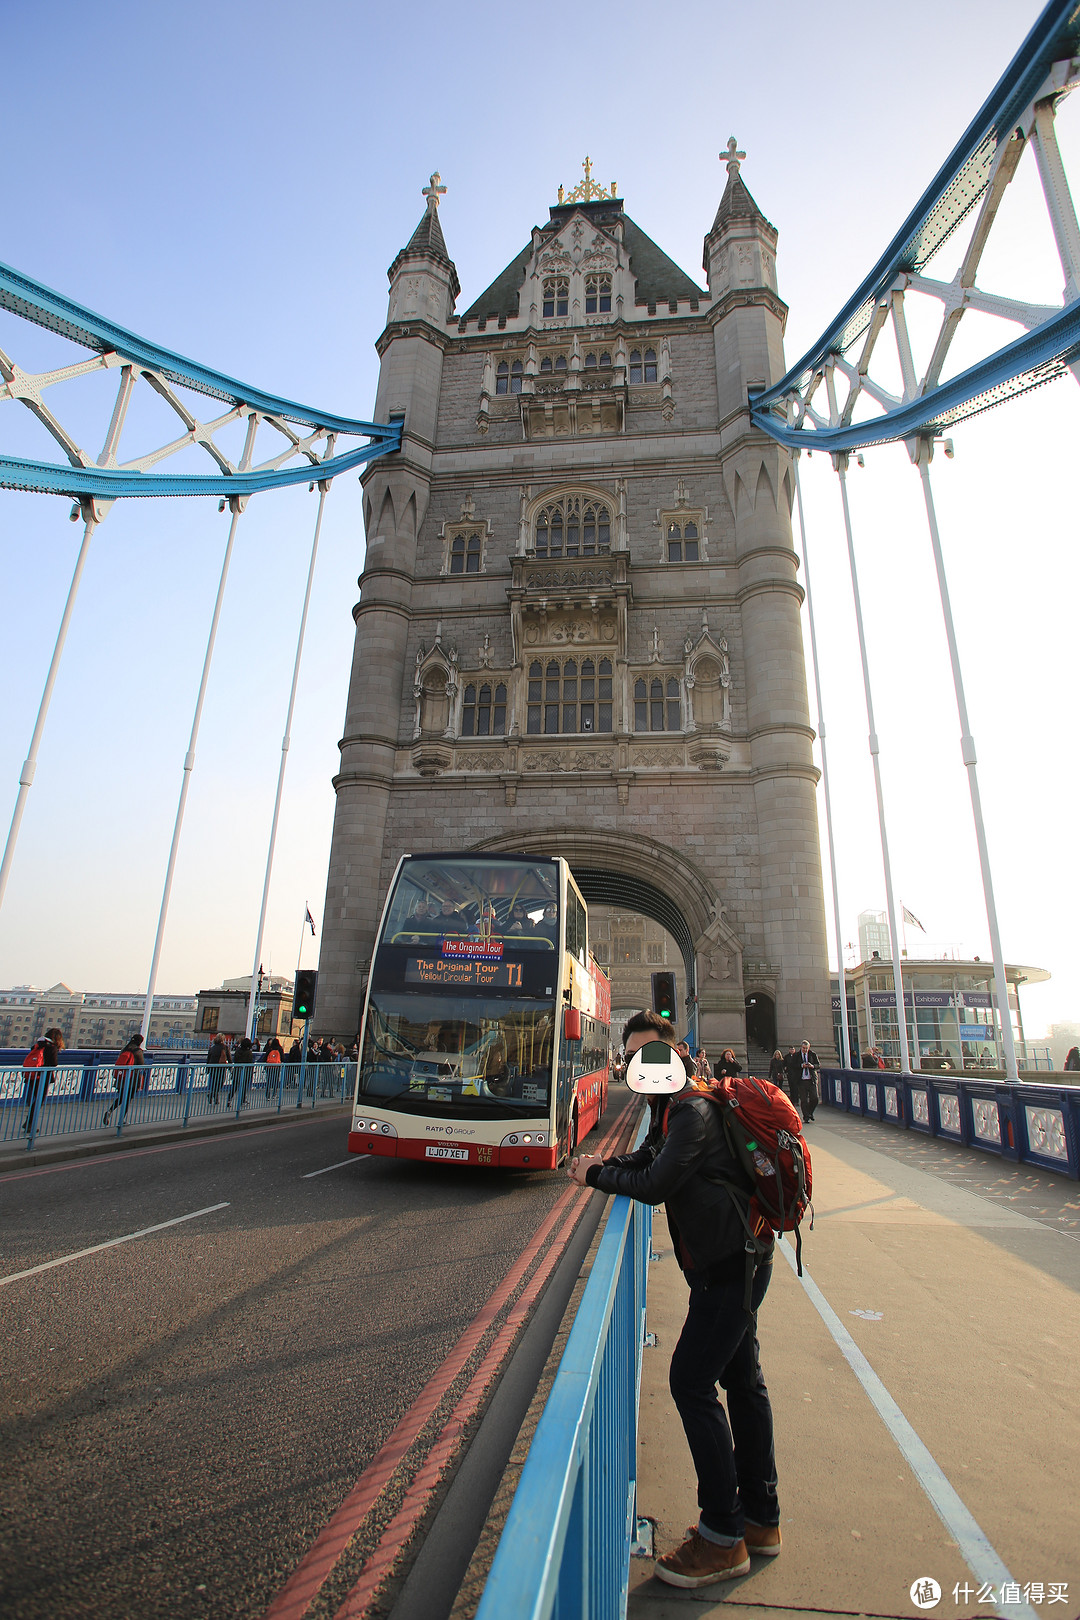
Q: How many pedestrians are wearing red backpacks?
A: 4